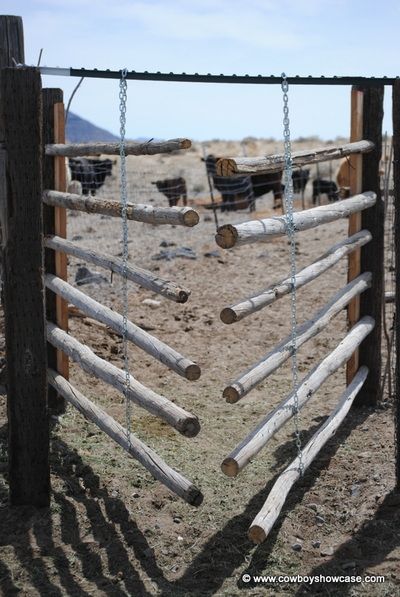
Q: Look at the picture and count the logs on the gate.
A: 12